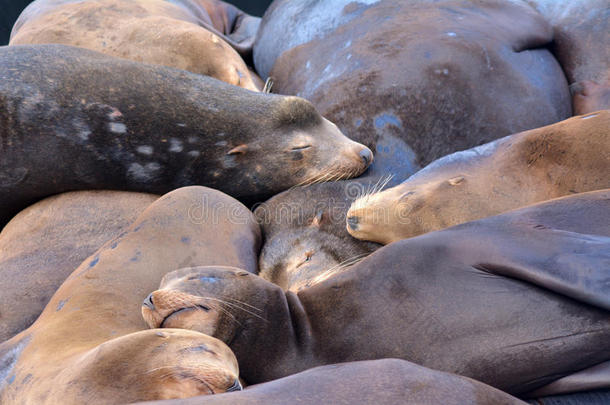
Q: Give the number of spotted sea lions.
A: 1